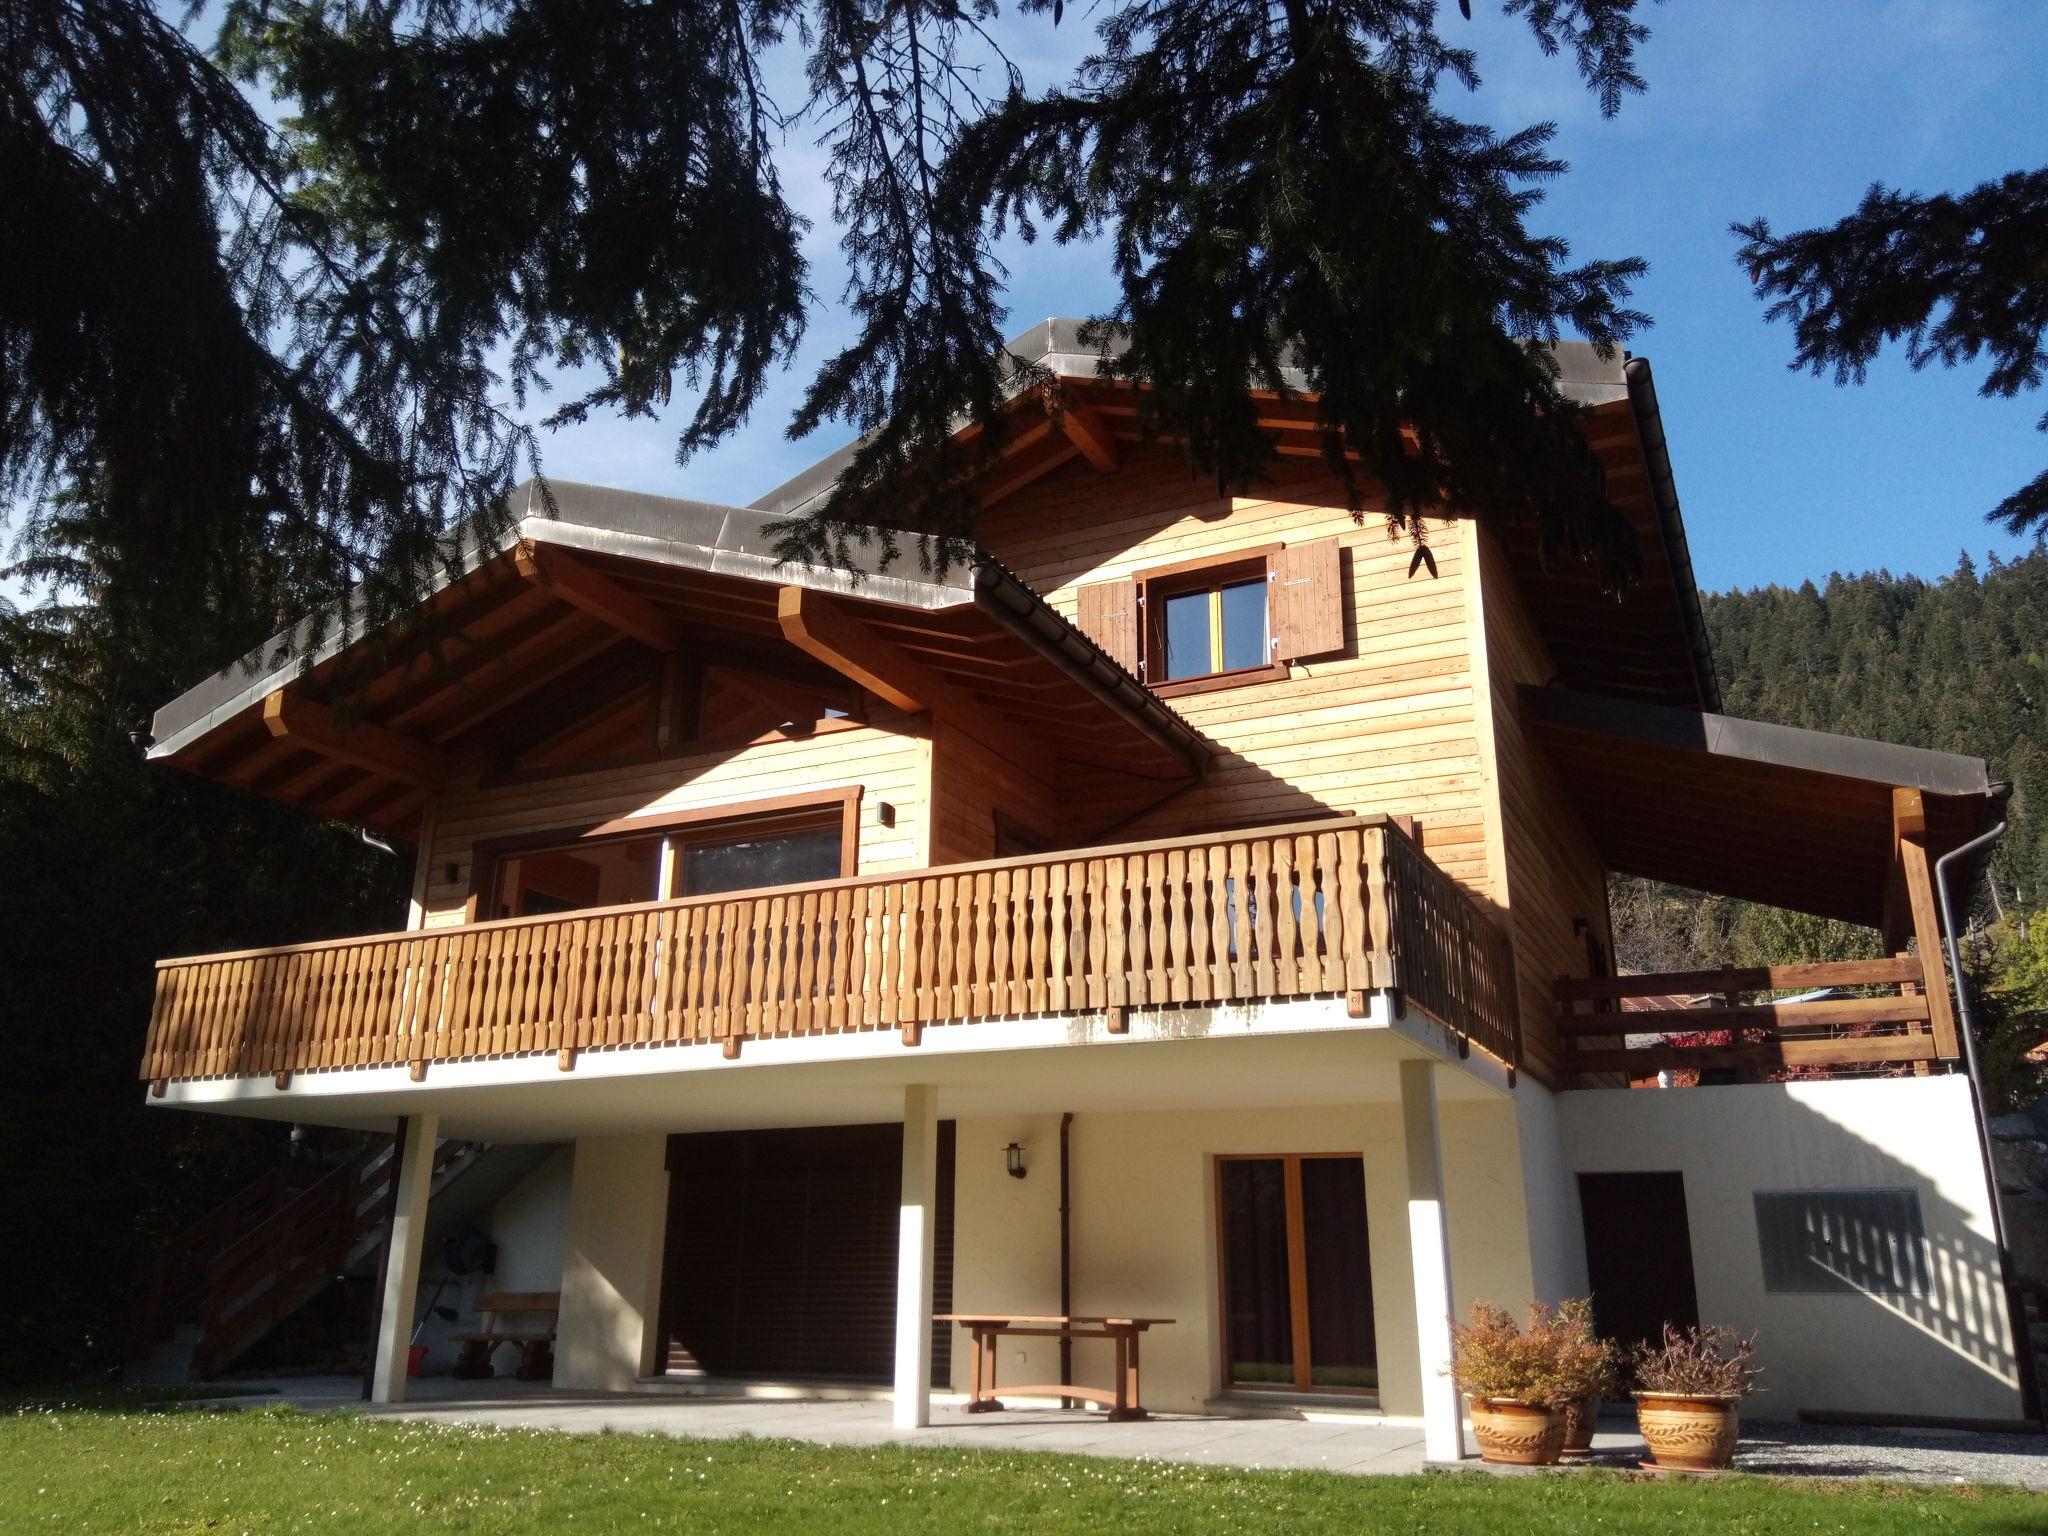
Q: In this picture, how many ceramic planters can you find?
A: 3